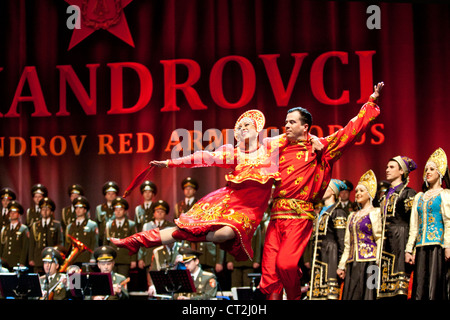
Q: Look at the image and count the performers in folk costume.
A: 6